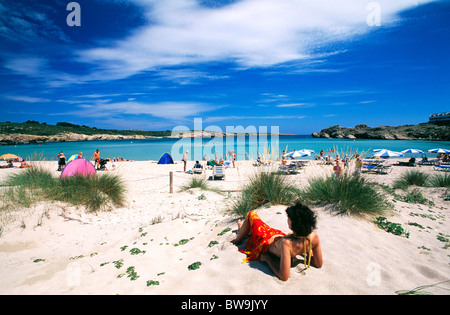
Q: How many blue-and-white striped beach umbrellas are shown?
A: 6